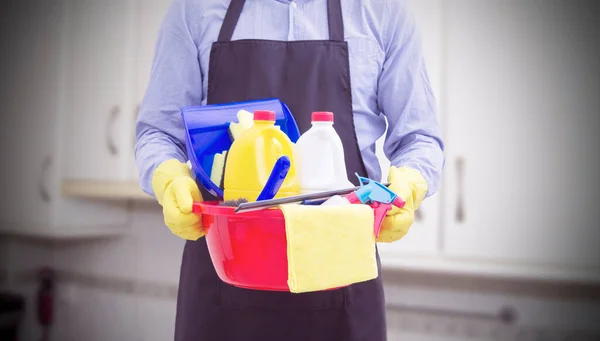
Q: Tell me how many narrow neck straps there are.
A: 2